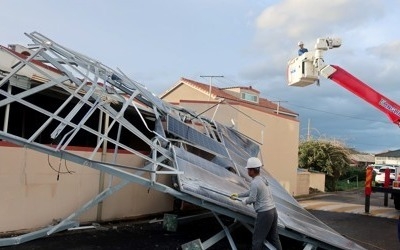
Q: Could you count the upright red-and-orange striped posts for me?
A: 1